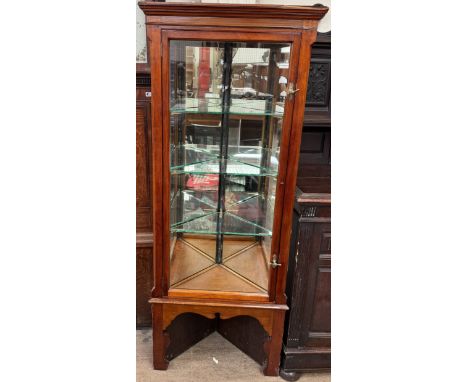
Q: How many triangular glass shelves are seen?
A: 3